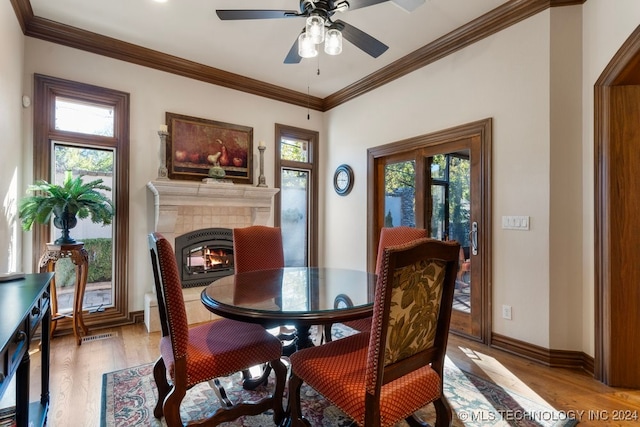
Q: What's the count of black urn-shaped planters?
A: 1